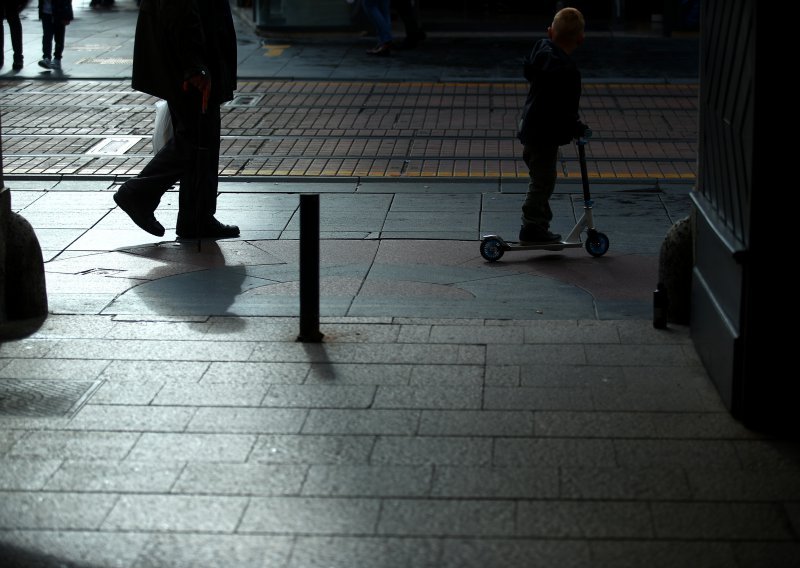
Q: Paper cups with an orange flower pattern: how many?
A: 0